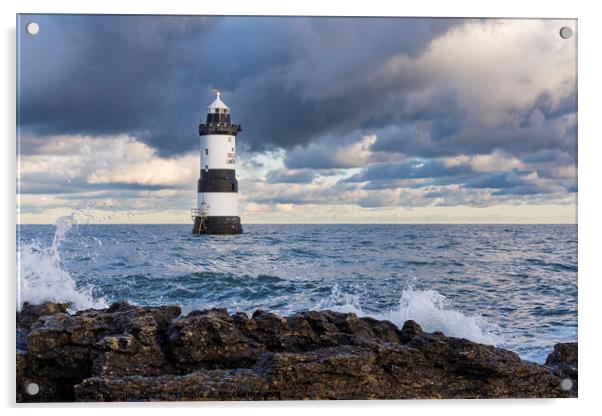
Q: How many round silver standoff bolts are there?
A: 4